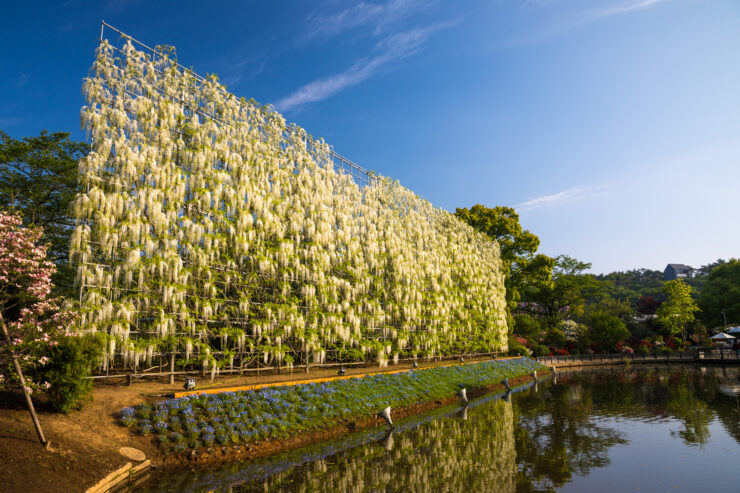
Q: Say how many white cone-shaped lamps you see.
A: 5